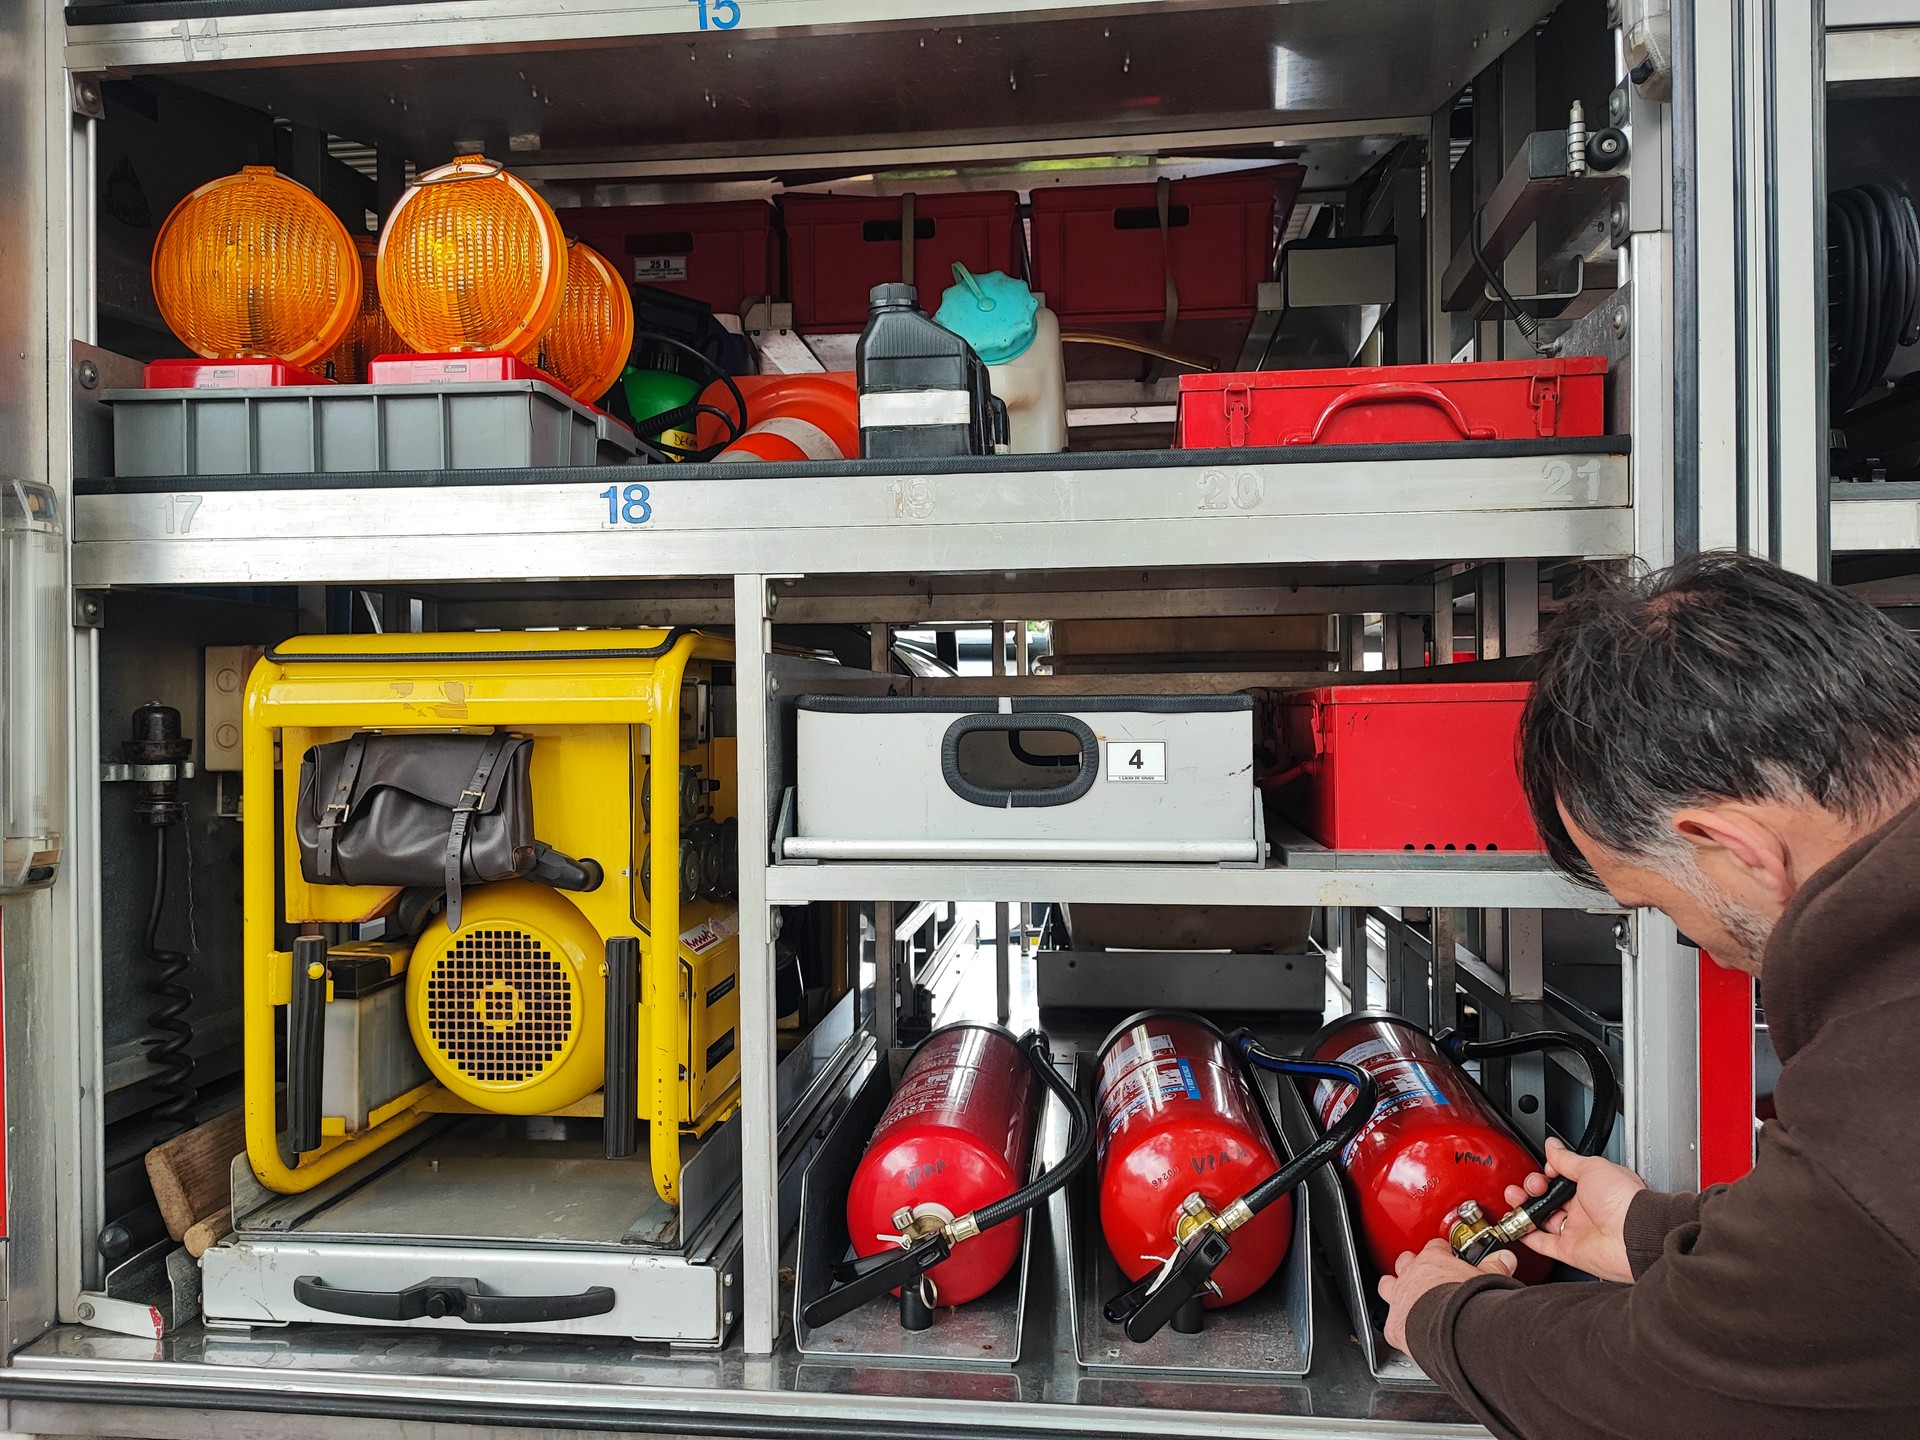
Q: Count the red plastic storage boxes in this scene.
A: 3